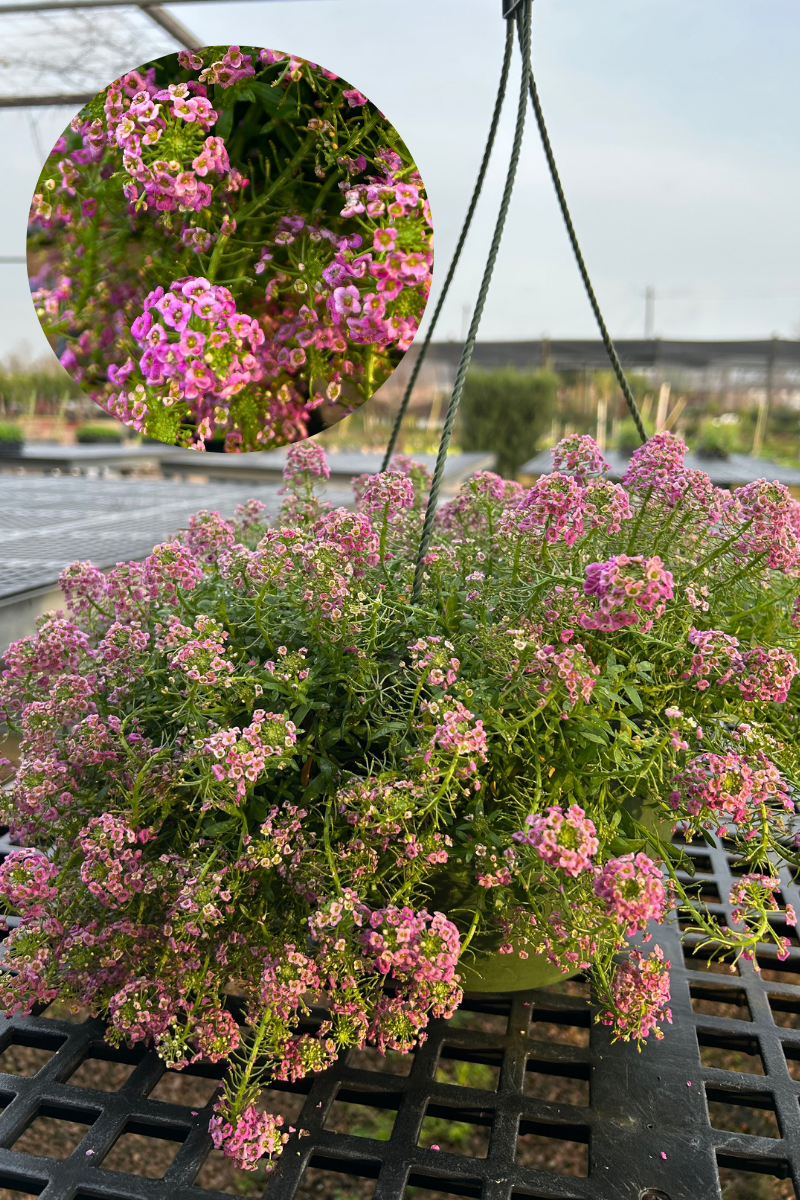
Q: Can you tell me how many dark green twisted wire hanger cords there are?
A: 3